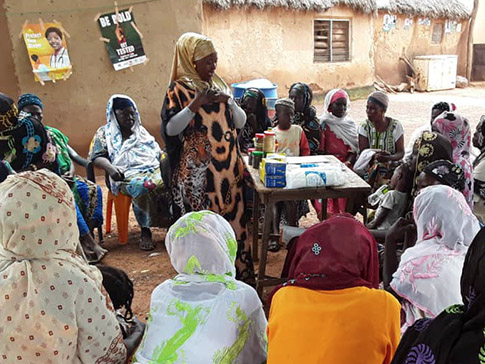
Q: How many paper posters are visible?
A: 2